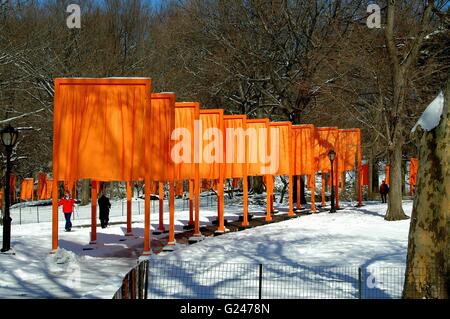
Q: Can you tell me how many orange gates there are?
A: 10